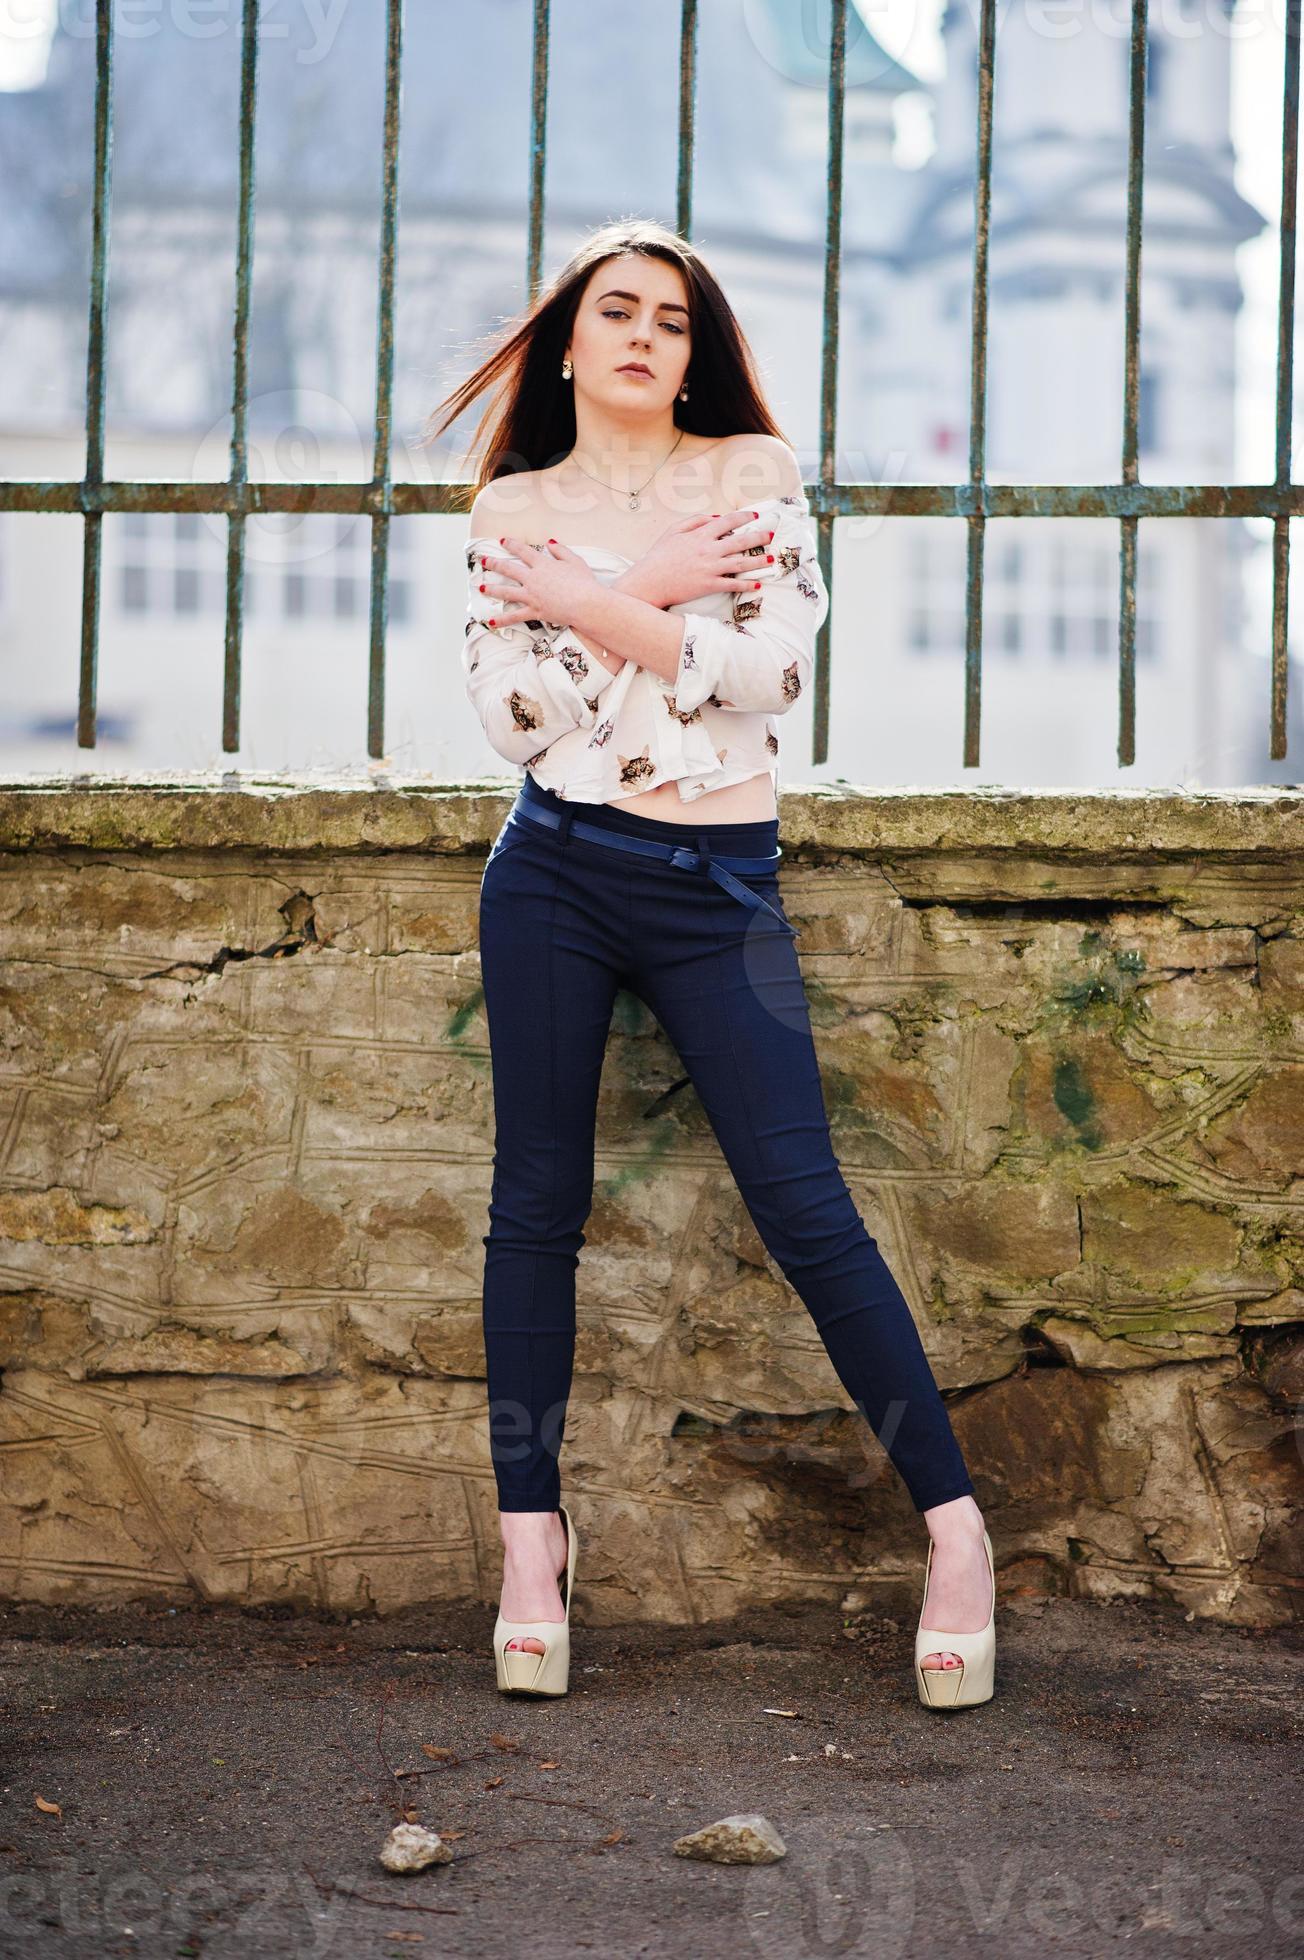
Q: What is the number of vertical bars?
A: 9